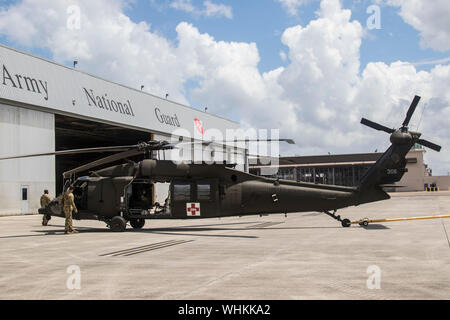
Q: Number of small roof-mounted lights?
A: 4